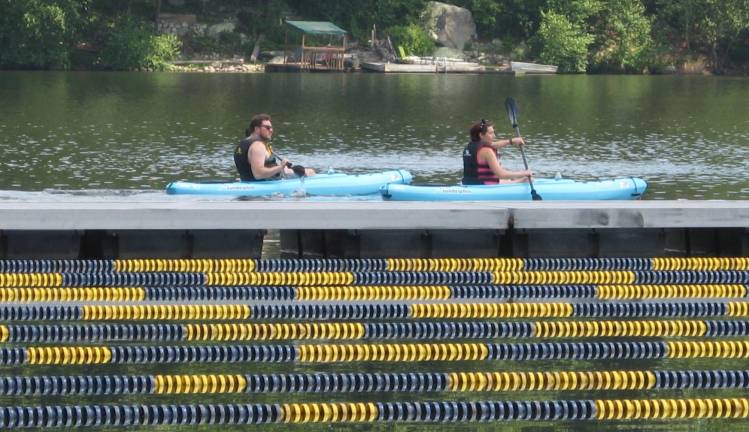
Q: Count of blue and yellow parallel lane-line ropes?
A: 8